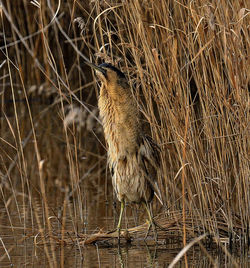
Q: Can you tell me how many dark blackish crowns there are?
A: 1